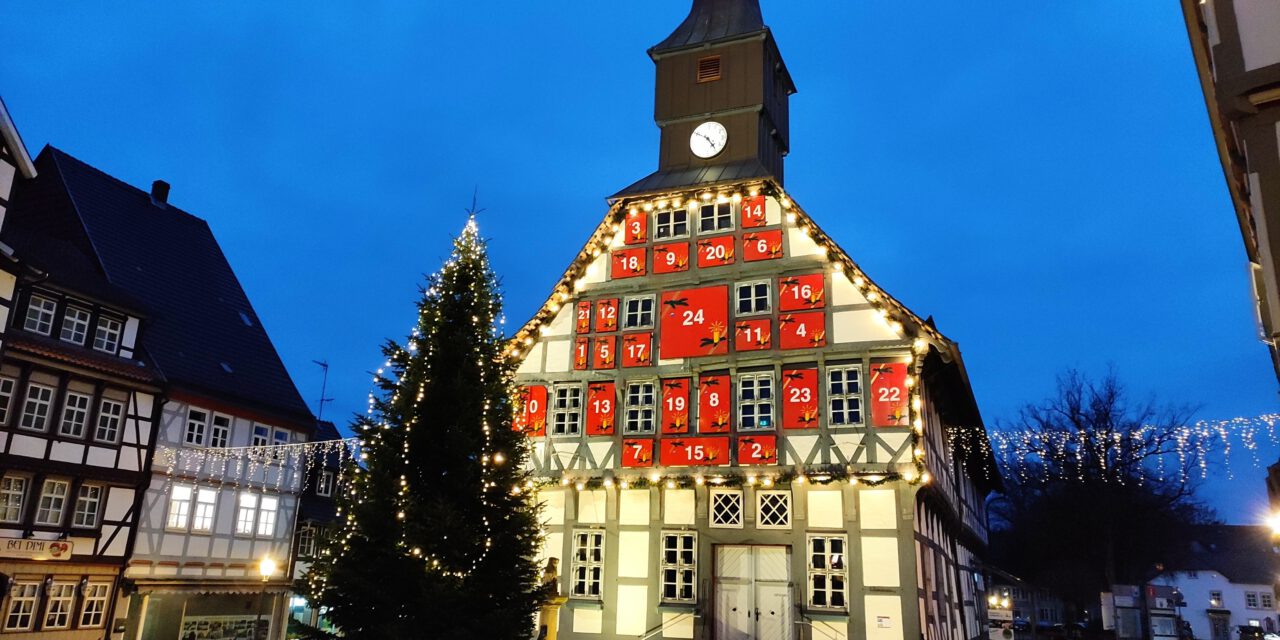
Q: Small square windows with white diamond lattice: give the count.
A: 2